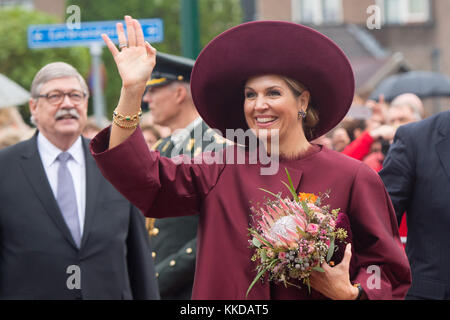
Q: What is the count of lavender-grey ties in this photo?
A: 1